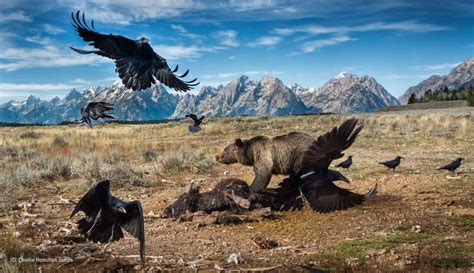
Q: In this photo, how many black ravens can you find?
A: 8